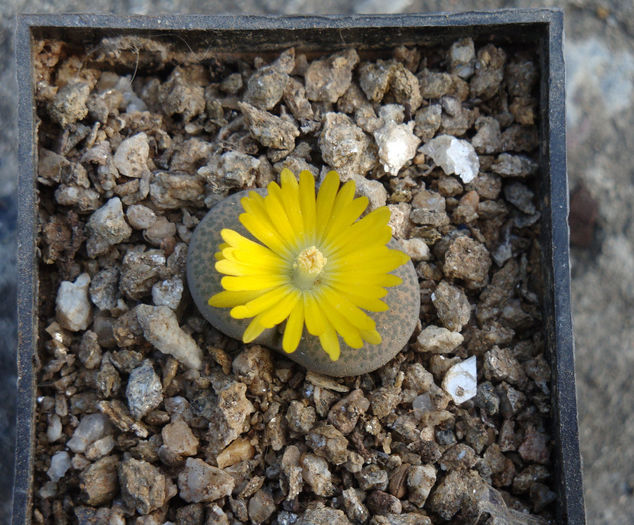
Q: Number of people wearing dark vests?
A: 0